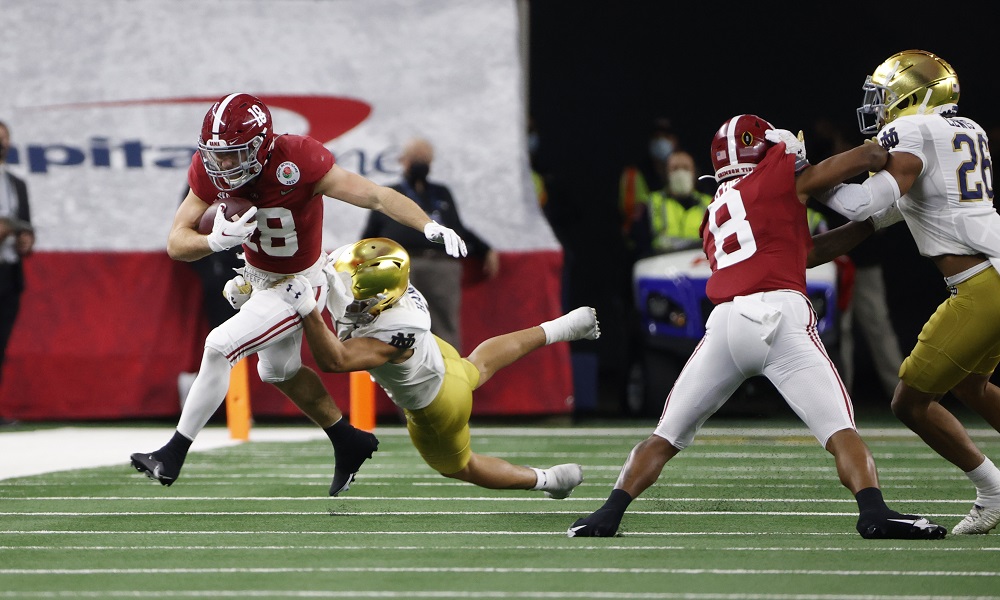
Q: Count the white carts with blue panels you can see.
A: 1